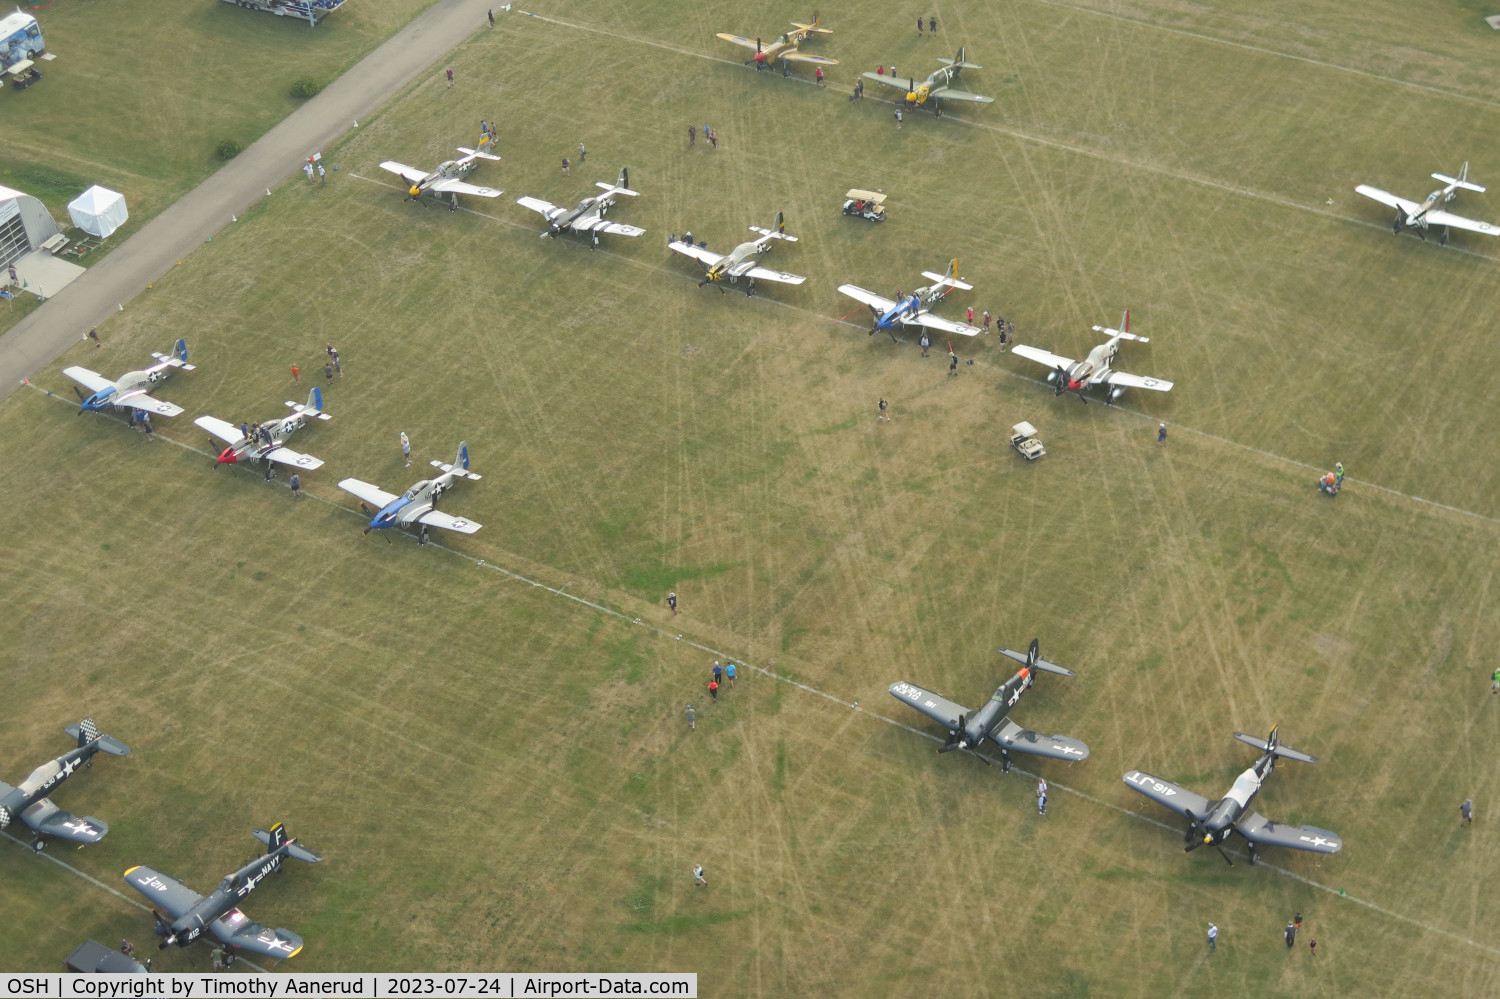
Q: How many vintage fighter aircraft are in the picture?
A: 15